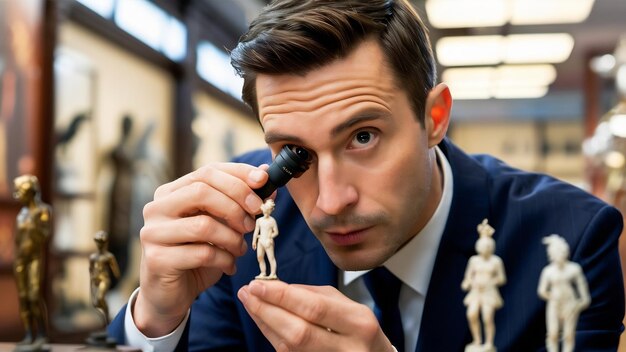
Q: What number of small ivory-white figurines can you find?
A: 3